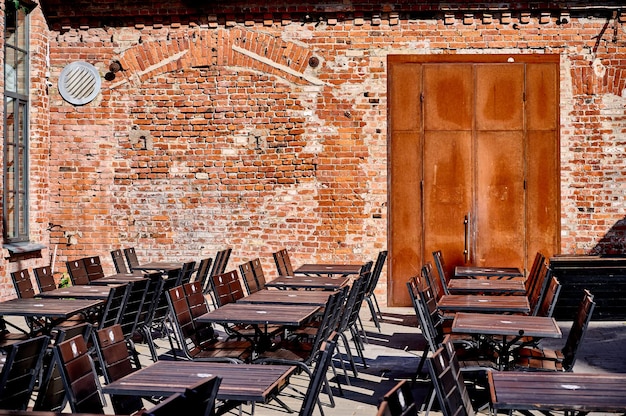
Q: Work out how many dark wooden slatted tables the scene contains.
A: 14